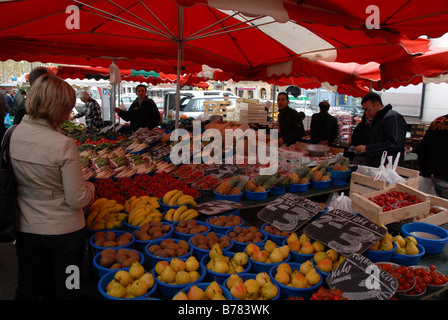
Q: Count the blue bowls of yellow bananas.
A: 6